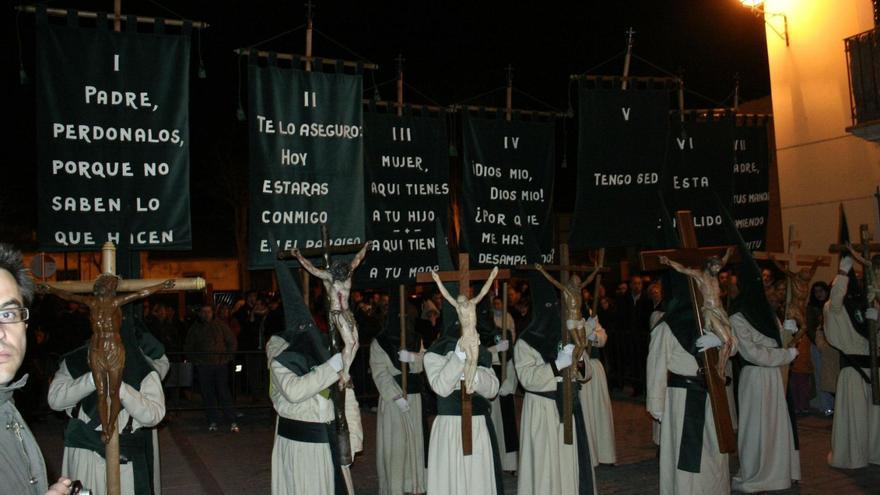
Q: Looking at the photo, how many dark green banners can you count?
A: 7